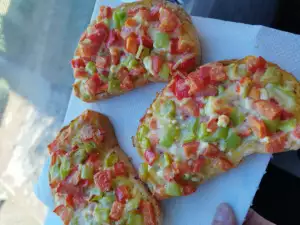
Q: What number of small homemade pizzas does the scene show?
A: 3